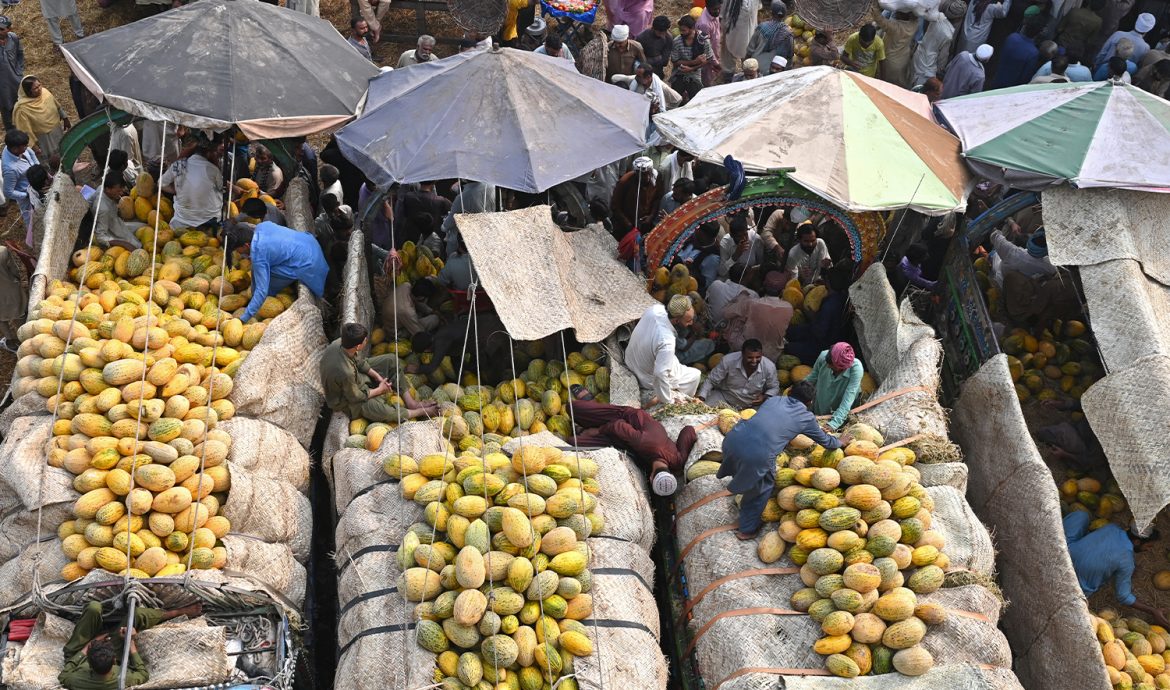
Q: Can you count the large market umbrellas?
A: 4